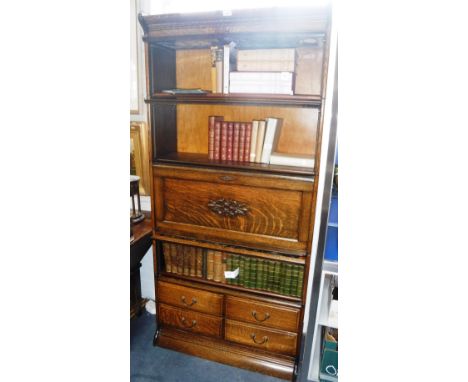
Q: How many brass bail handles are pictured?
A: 4